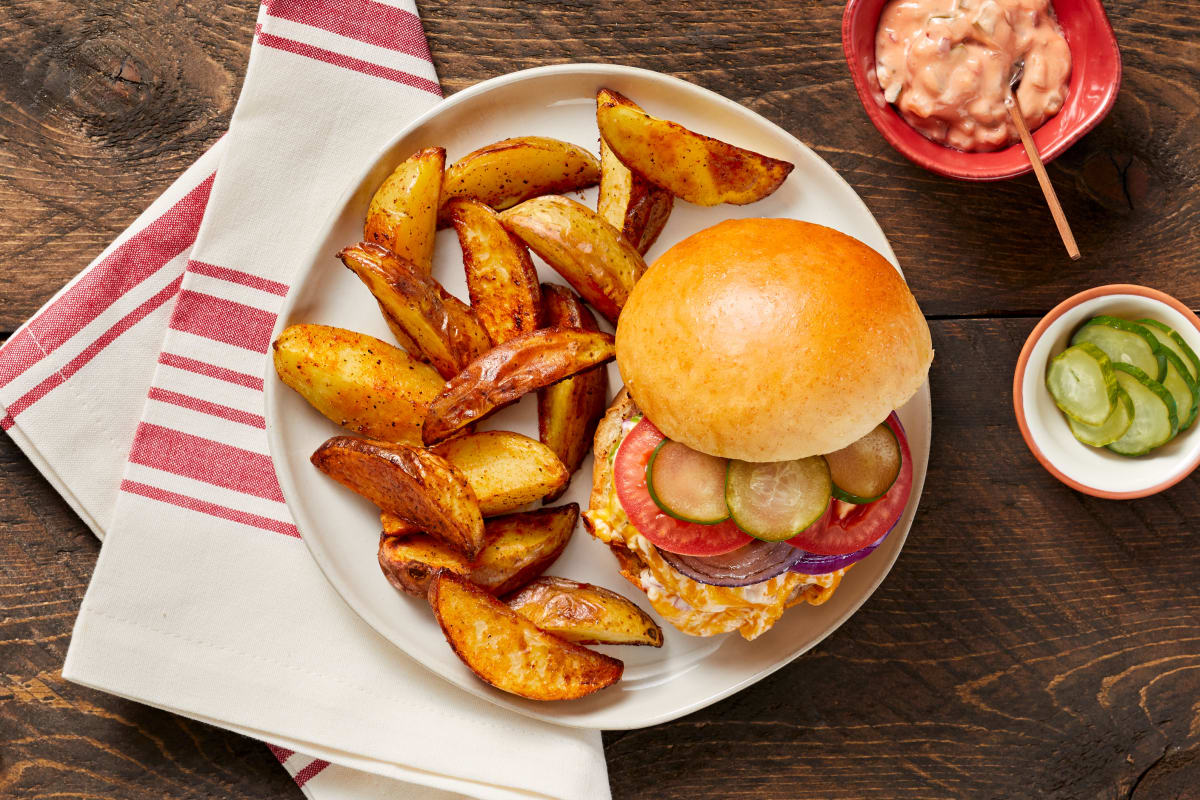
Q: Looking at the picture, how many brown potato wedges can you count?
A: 15